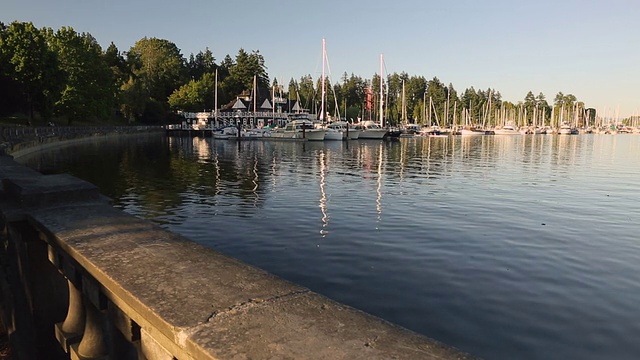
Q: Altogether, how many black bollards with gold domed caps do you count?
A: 0